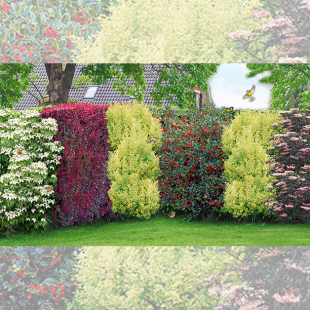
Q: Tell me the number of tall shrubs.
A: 6